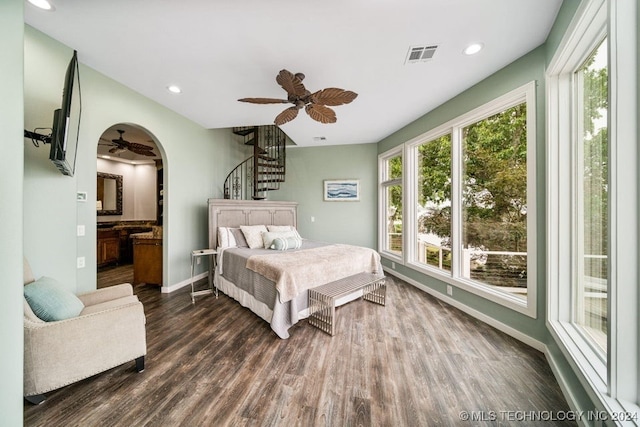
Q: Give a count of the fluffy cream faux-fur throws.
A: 1